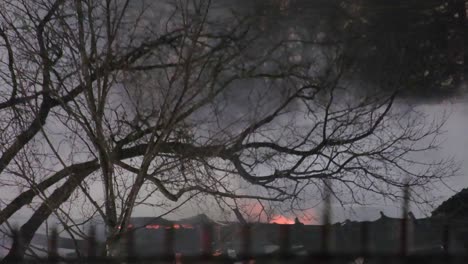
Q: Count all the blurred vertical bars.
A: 12